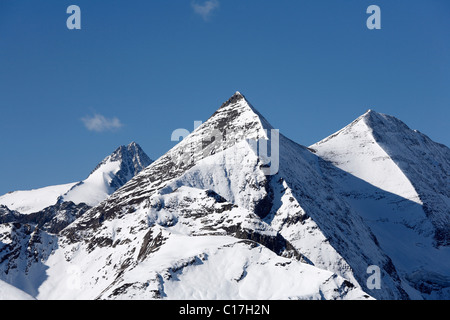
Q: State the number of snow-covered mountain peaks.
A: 3